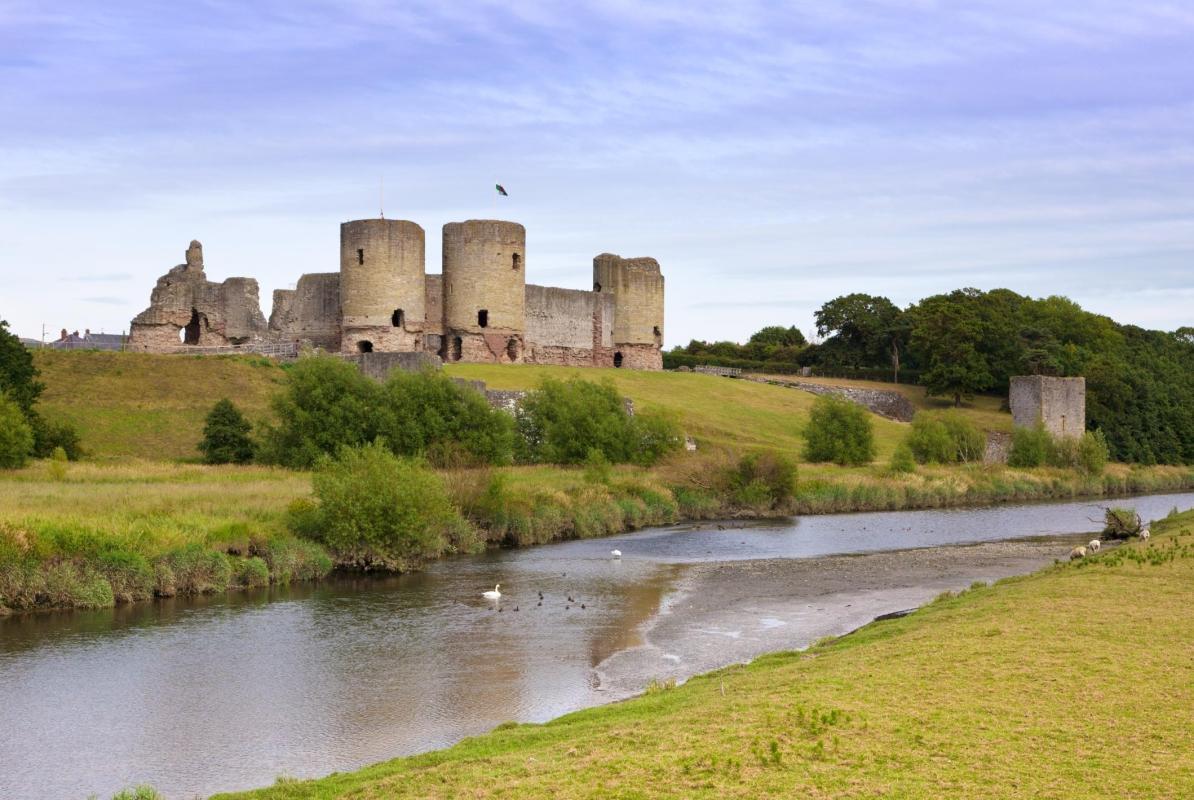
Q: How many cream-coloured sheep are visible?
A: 3